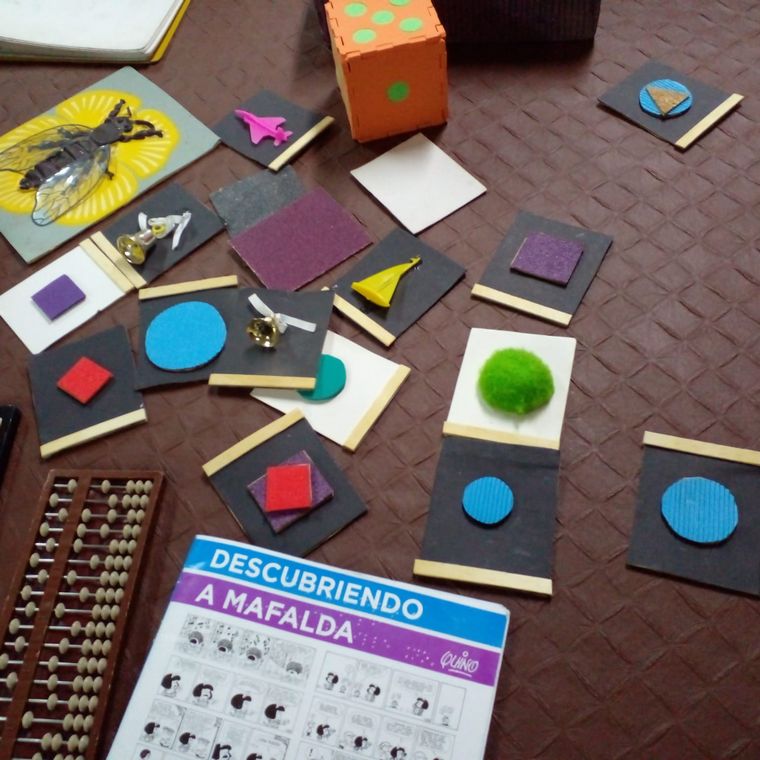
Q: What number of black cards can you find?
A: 11